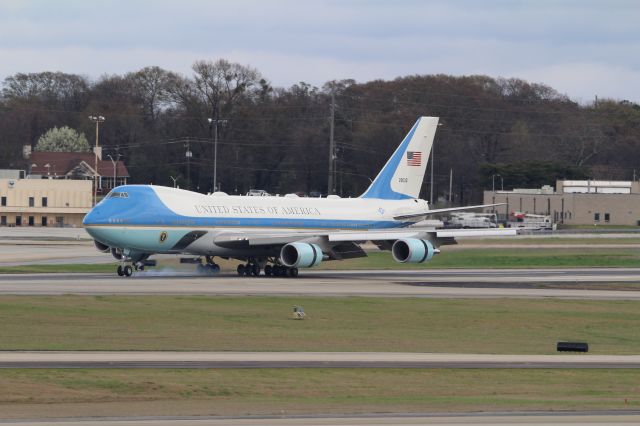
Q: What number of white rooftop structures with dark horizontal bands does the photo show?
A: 1